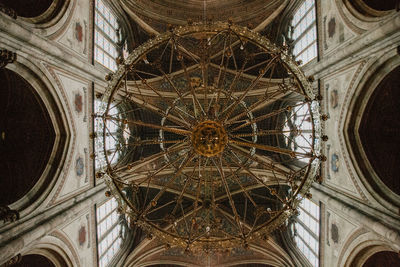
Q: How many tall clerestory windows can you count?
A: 6